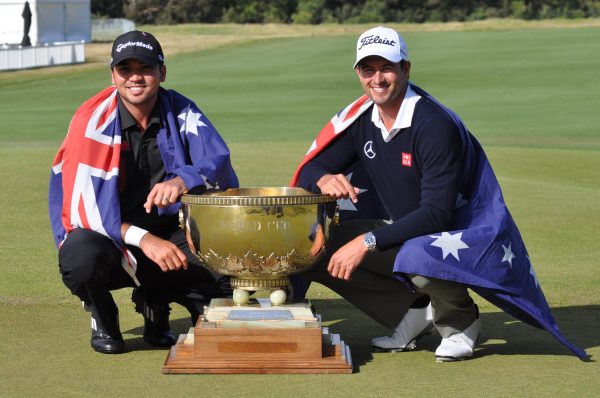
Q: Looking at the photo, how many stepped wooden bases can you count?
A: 1